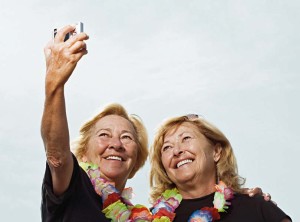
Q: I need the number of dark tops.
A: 2